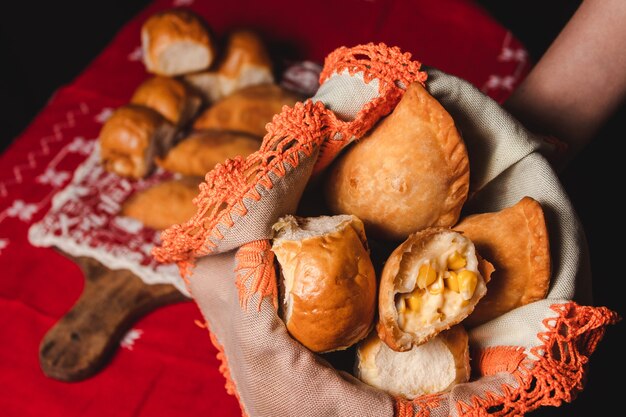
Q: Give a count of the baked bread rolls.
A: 6